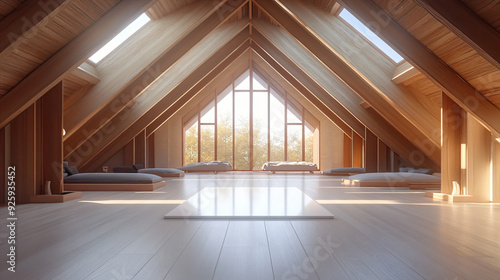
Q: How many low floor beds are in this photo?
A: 6